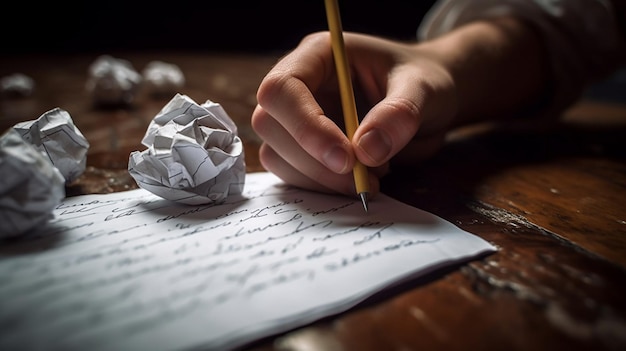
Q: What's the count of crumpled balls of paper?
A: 6